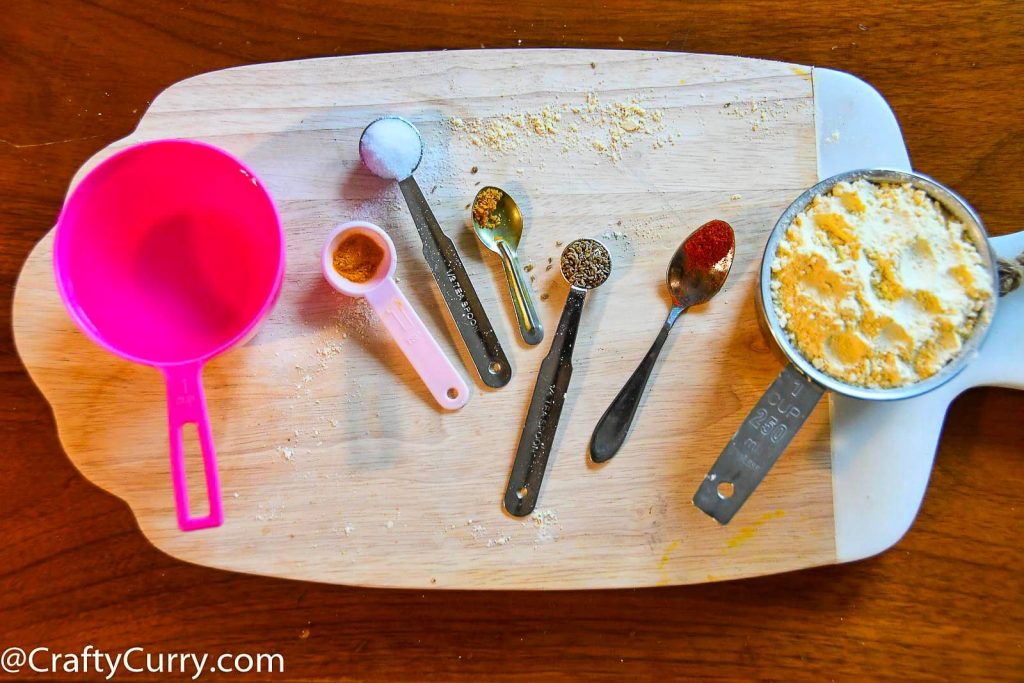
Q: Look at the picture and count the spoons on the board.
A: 5